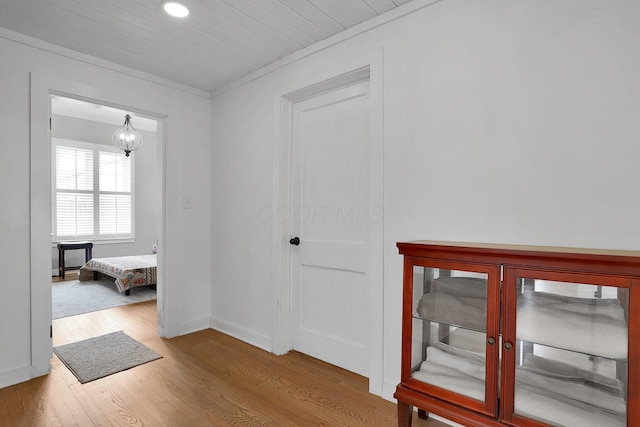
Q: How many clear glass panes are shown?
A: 2